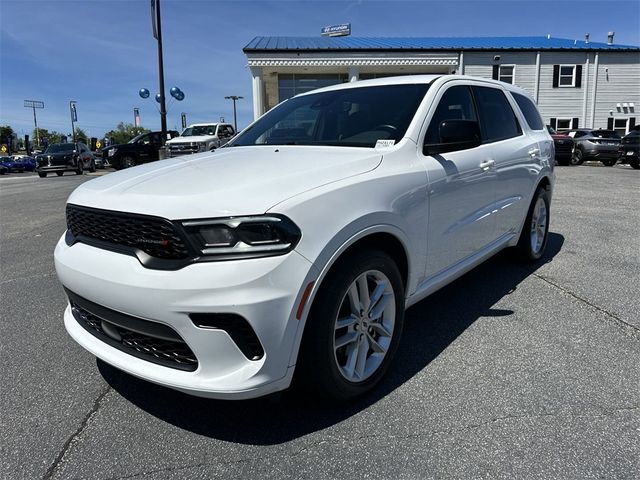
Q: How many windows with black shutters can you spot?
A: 4